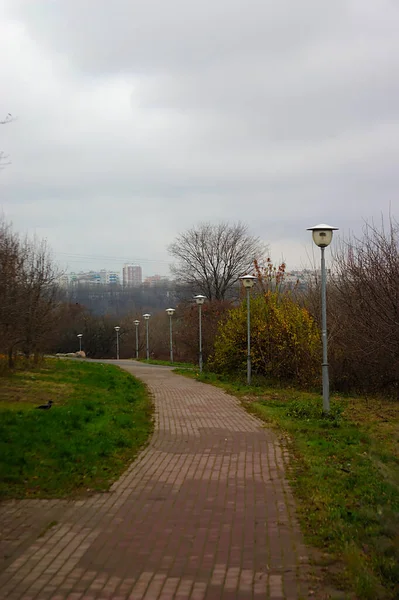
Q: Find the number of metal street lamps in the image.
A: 8